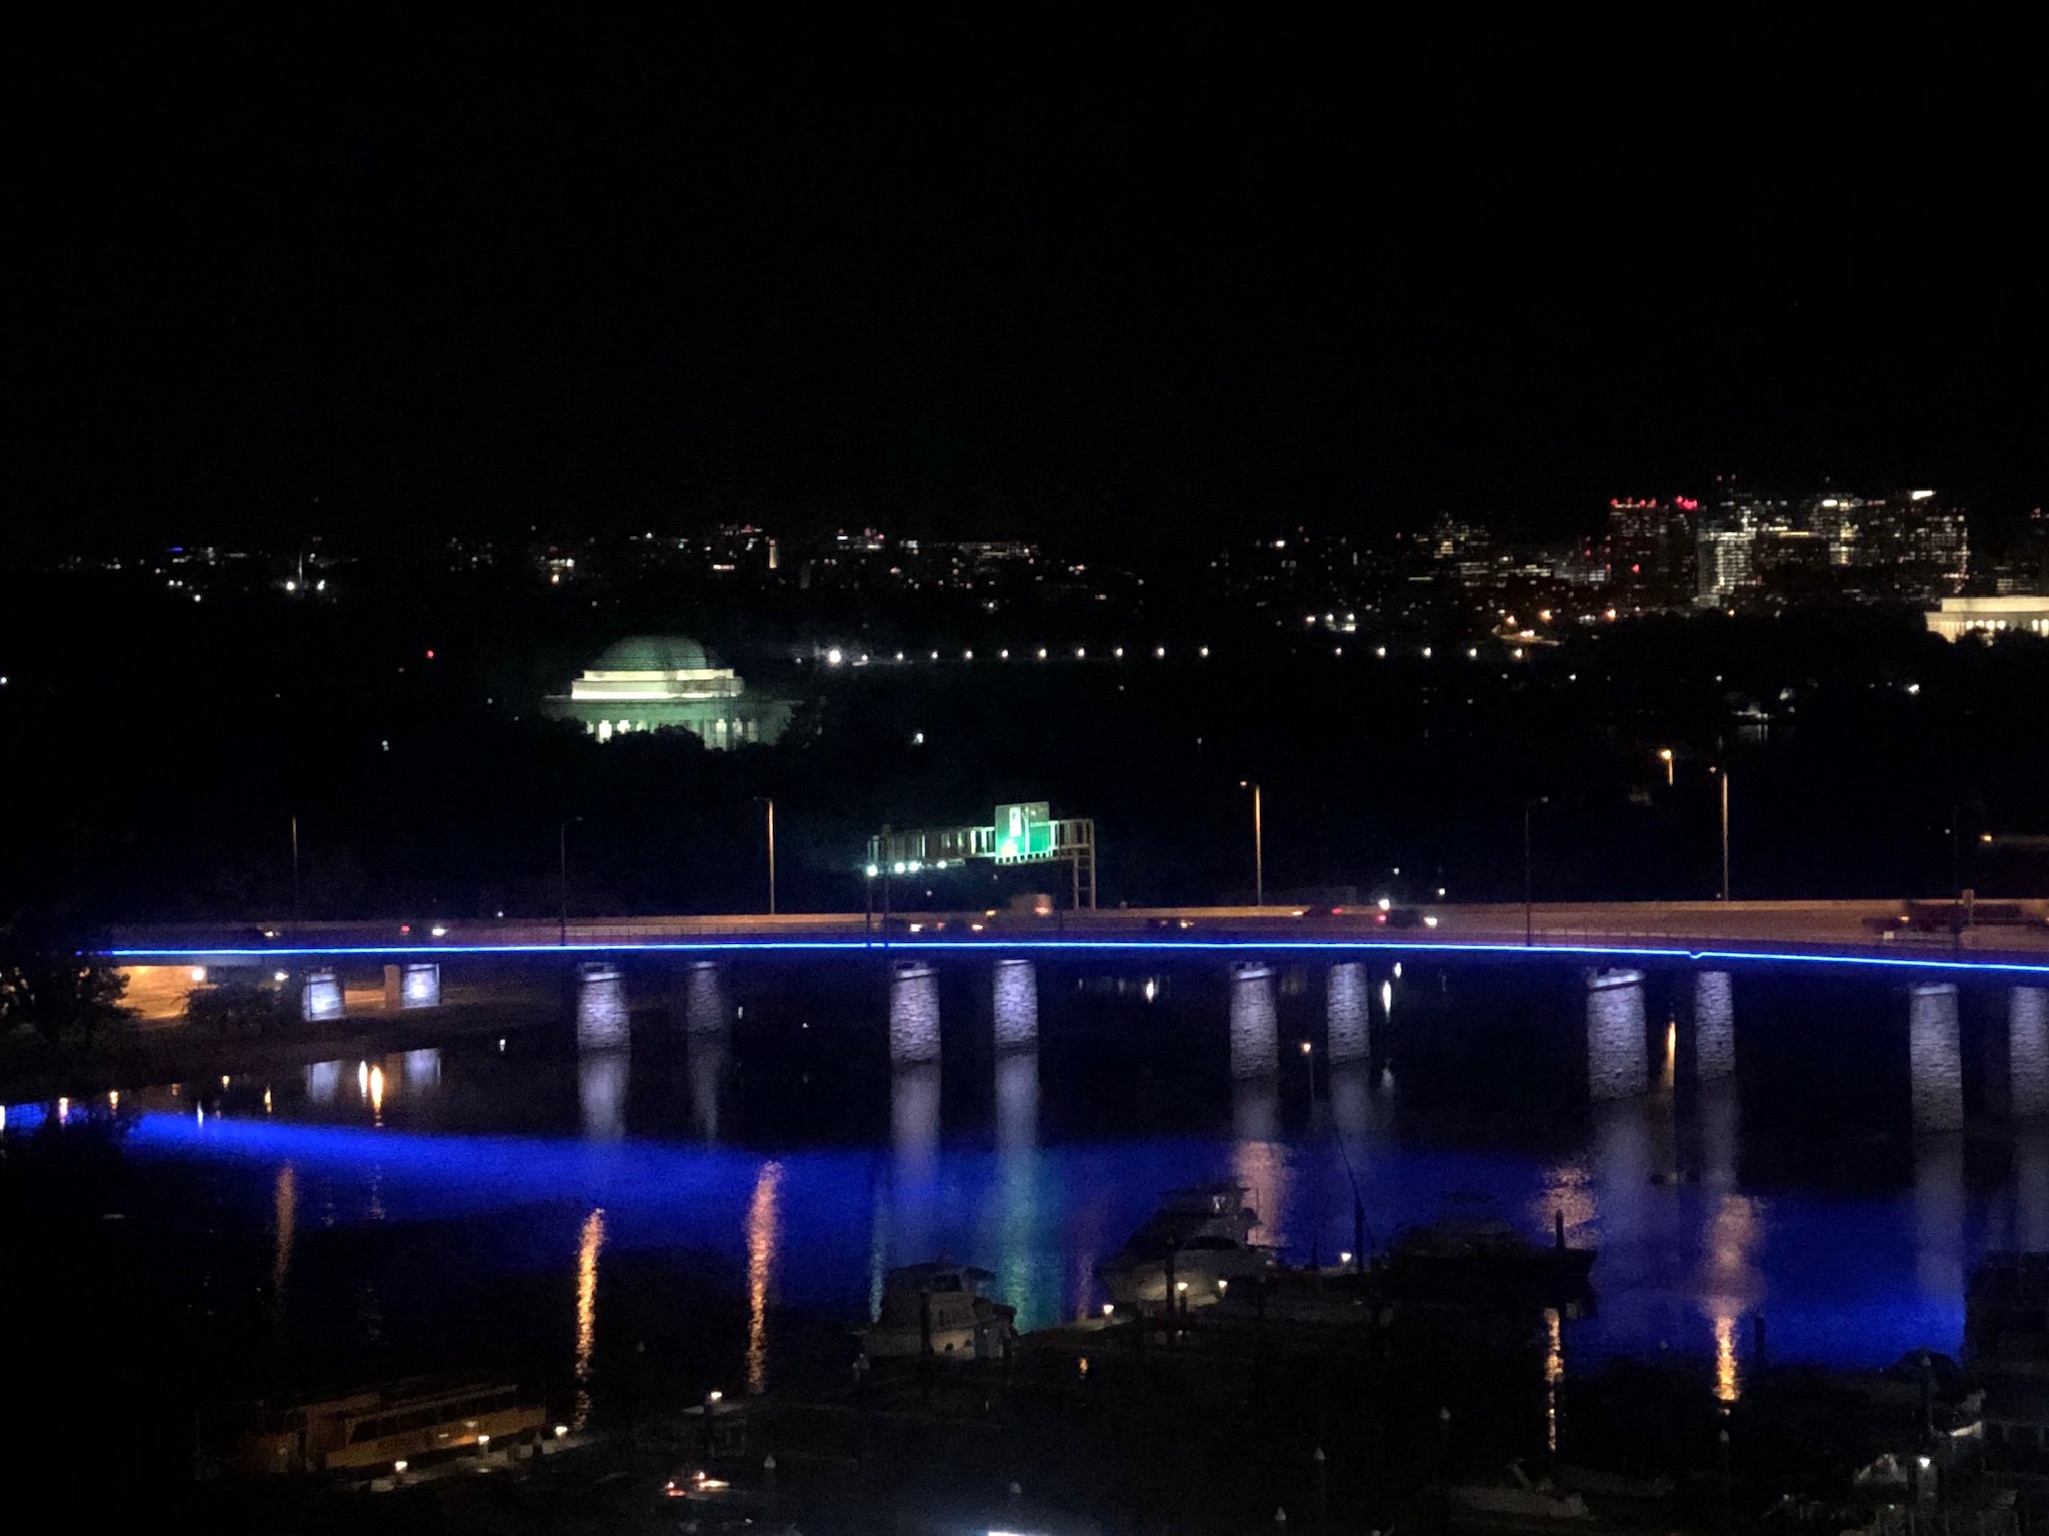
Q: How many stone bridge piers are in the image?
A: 12